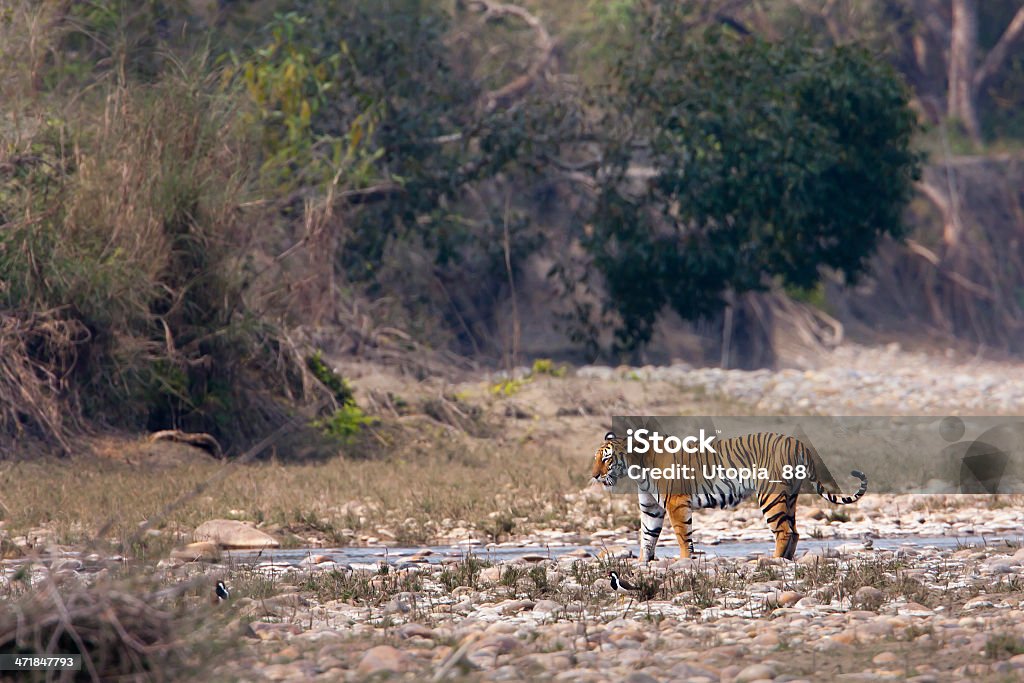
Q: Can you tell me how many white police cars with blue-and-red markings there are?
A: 0